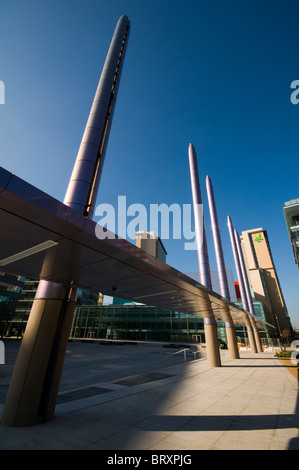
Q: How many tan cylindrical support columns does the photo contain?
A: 5